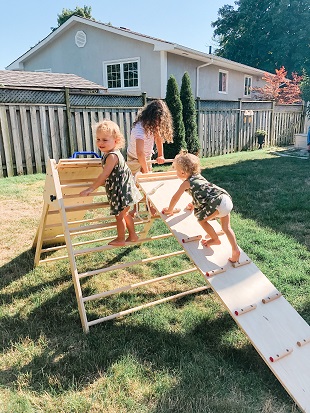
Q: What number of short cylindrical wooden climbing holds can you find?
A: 10